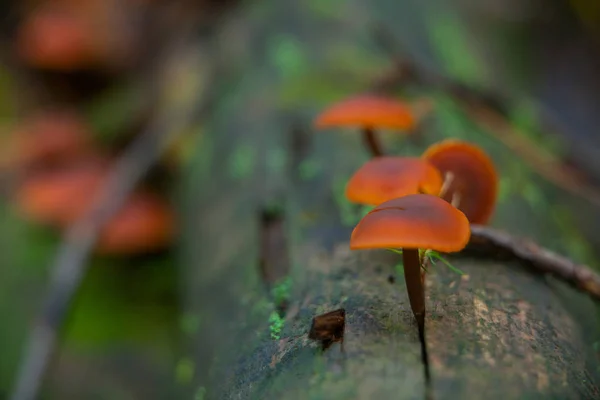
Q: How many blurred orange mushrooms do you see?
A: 4